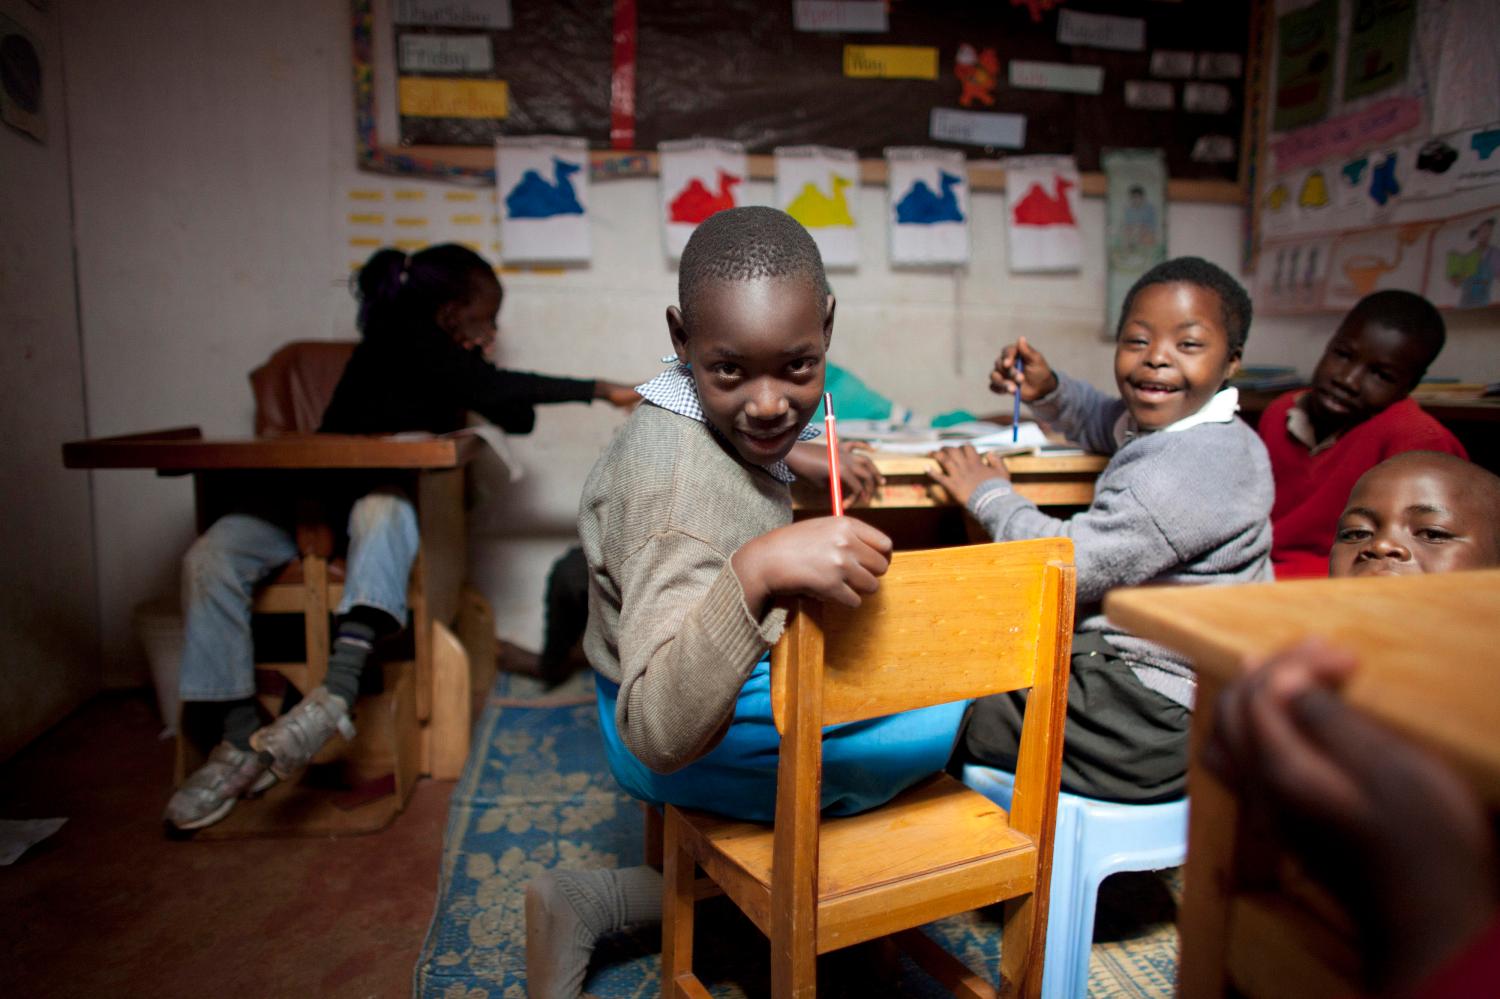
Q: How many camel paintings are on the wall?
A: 5